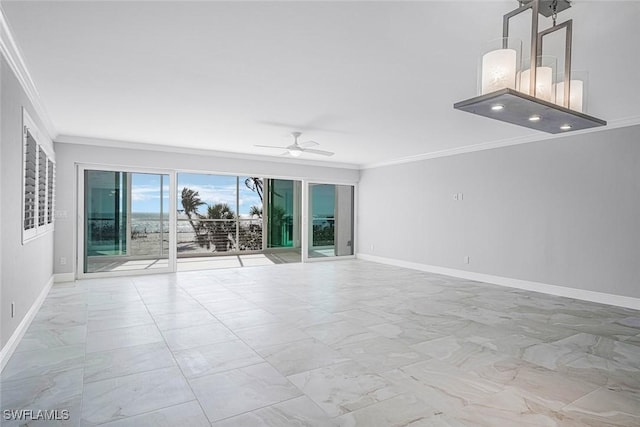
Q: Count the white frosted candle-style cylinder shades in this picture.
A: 3